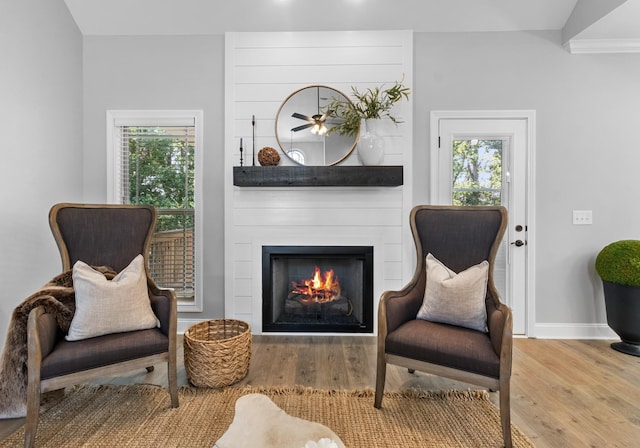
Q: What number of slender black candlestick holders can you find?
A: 2